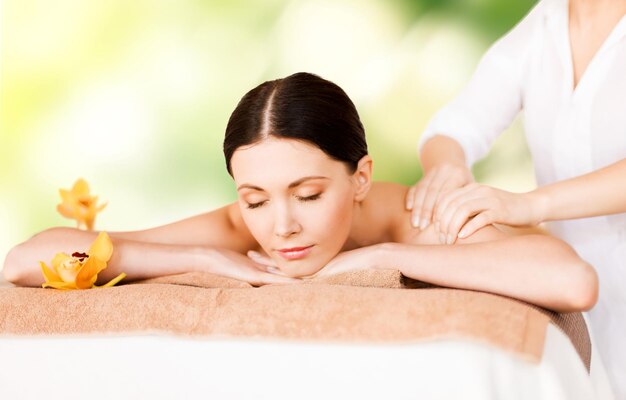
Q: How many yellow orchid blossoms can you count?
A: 2